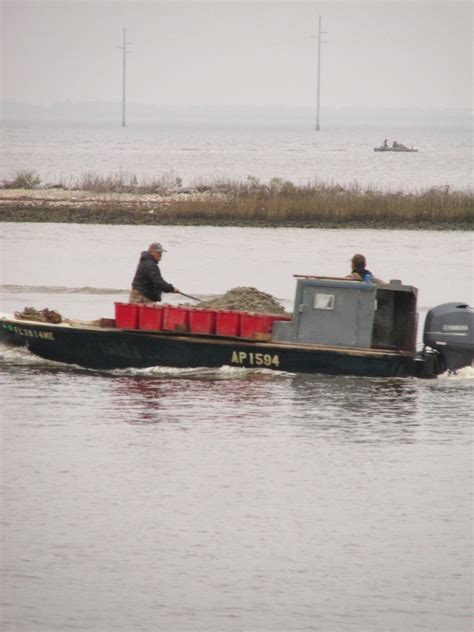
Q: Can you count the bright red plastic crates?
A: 6